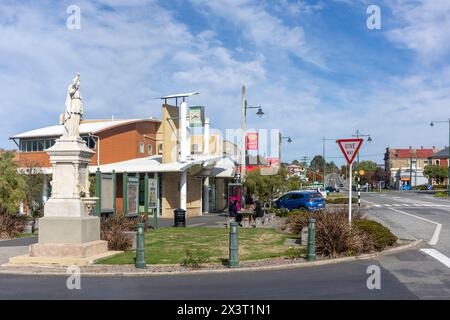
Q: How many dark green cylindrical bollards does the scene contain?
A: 3